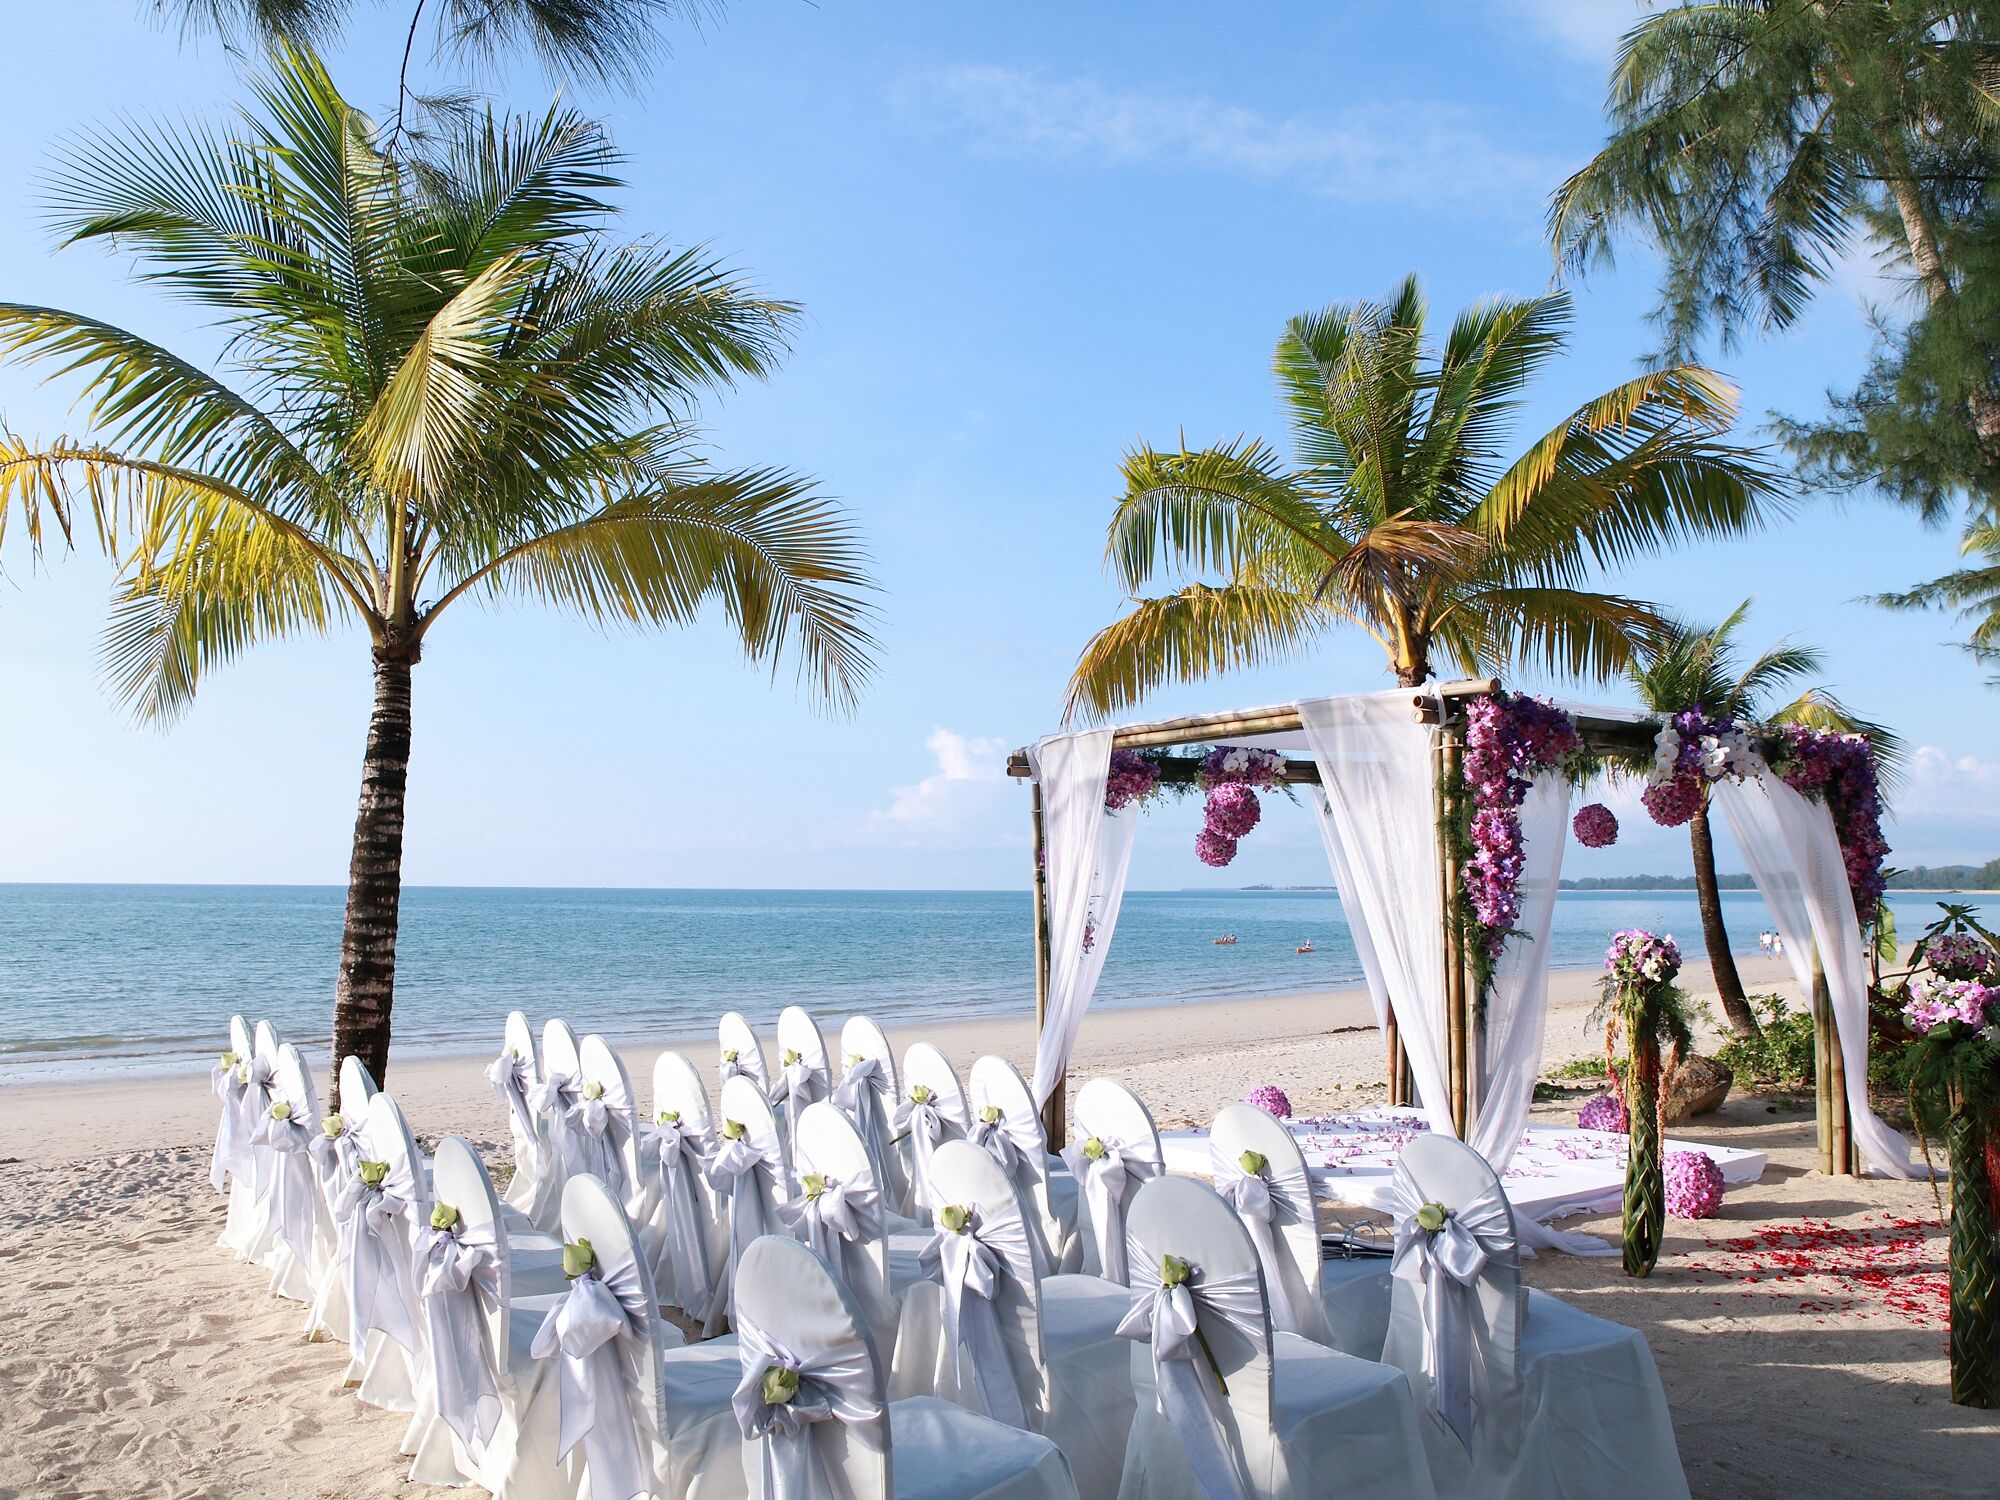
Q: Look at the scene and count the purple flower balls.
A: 7